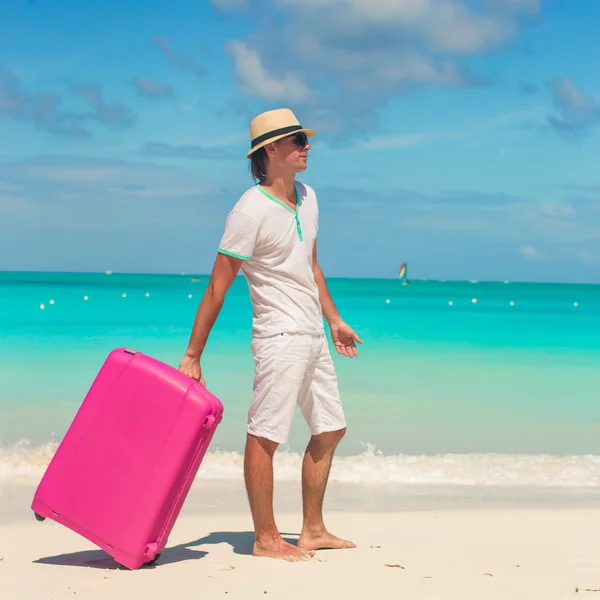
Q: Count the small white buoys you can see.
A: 11